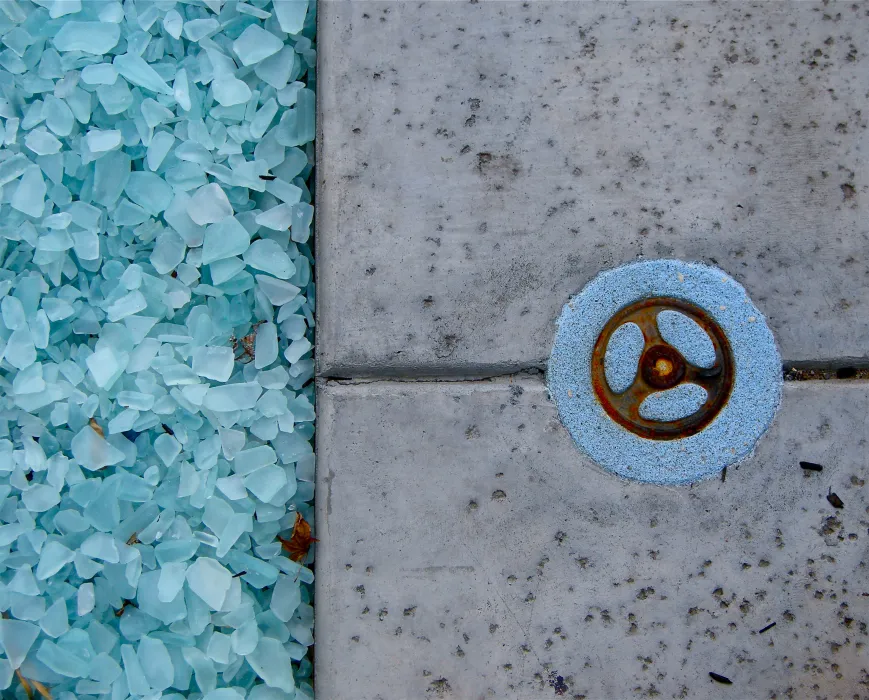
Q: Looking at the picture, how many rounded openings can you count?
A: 3